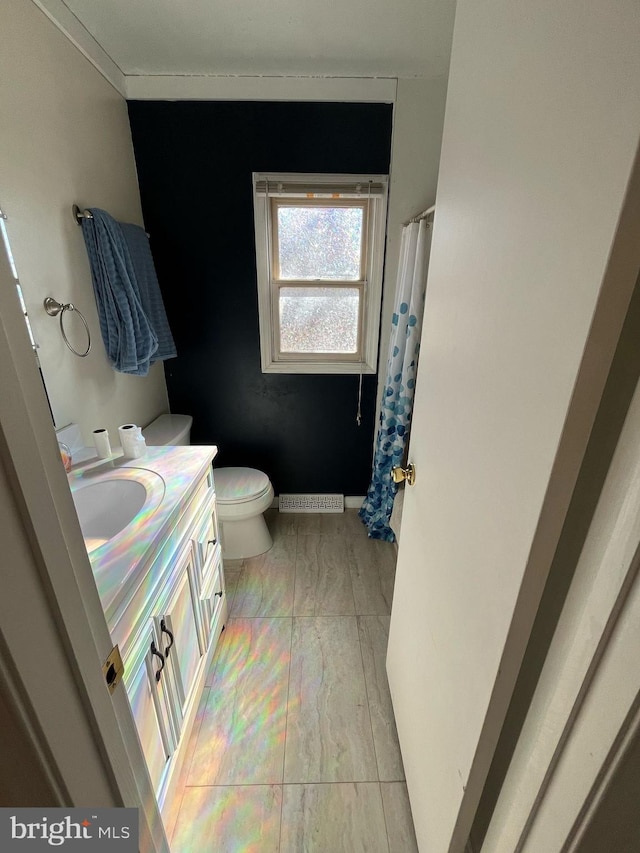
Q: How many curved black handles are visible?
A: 2